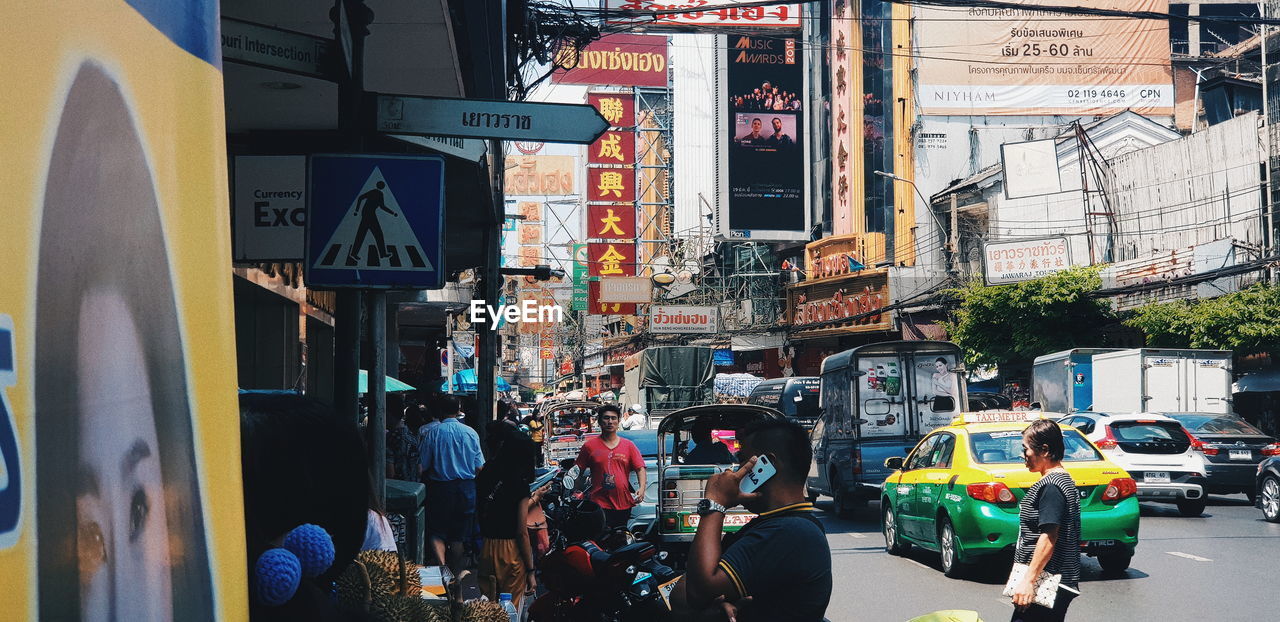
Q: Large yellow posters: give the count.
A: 1